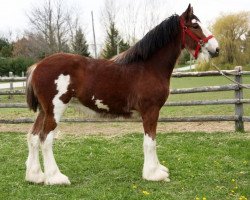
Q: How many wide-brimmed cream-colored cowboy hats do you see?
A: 0